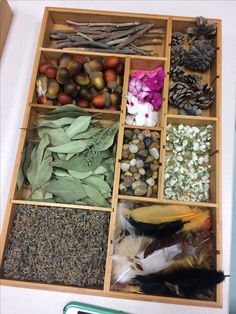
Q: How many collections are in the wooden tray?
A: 9